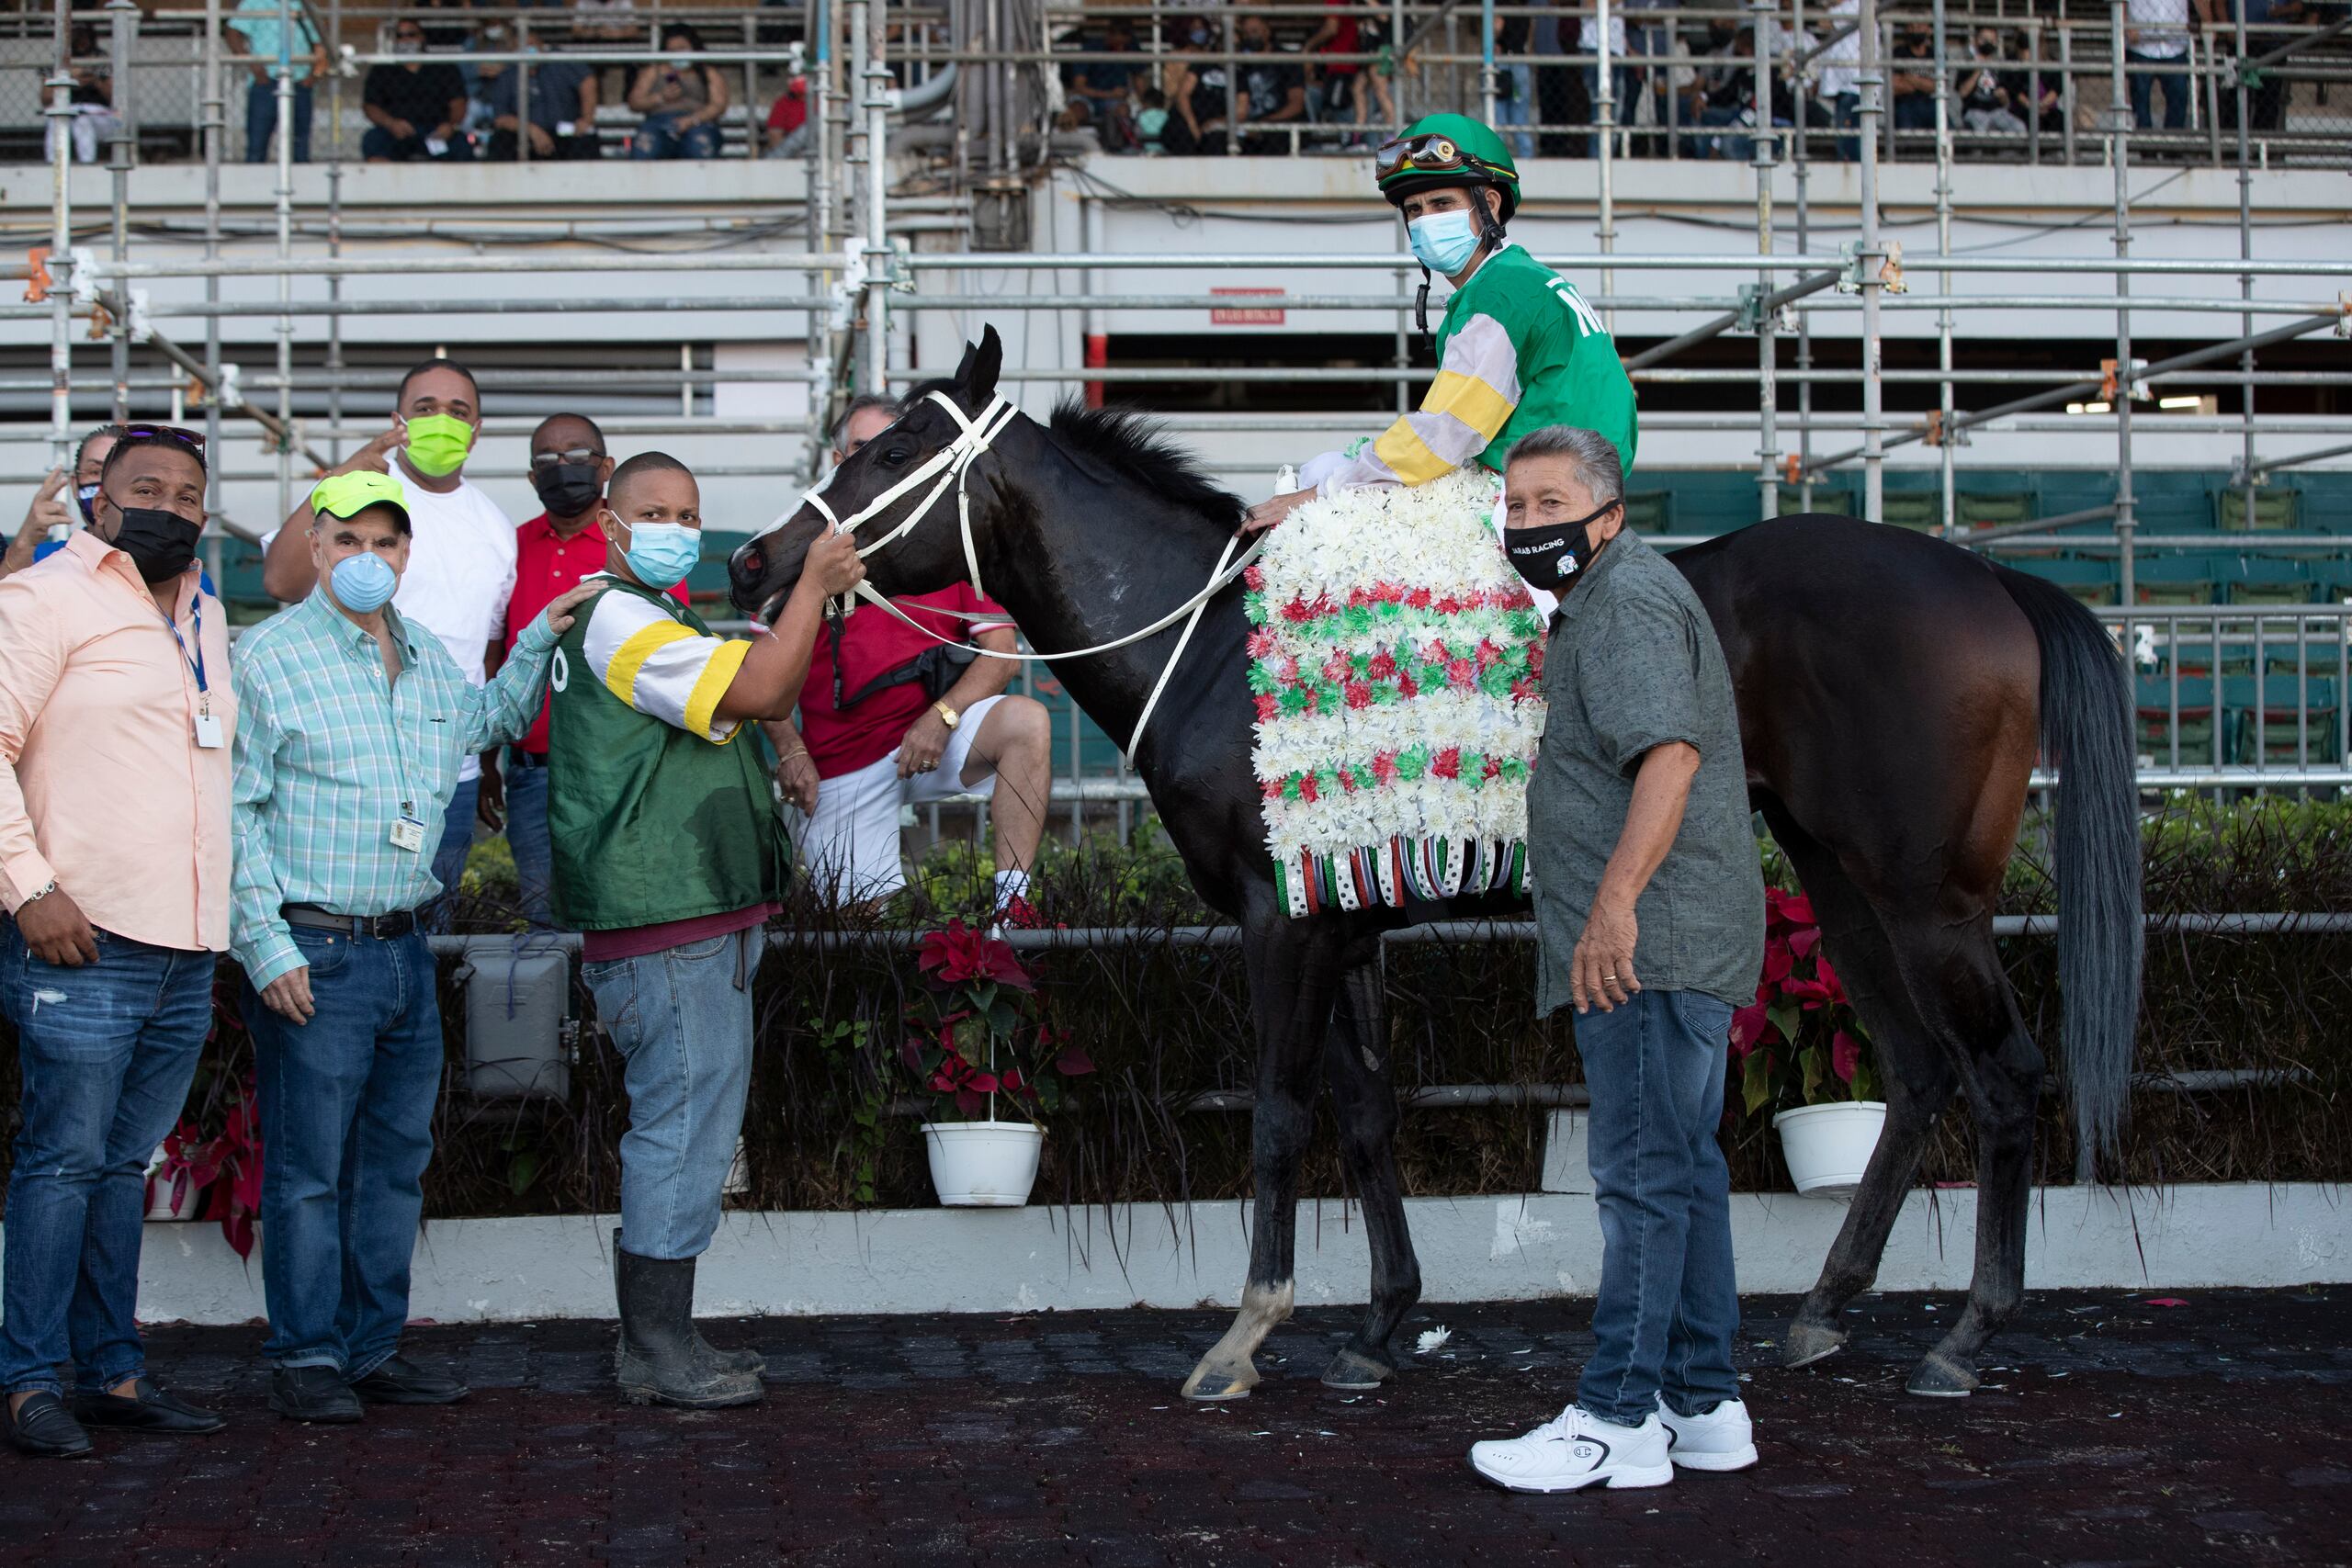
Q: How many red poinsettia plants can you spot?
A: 3